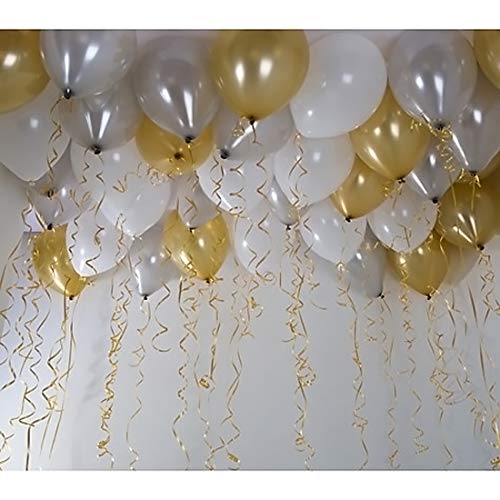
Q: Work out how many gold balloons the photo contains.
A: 10